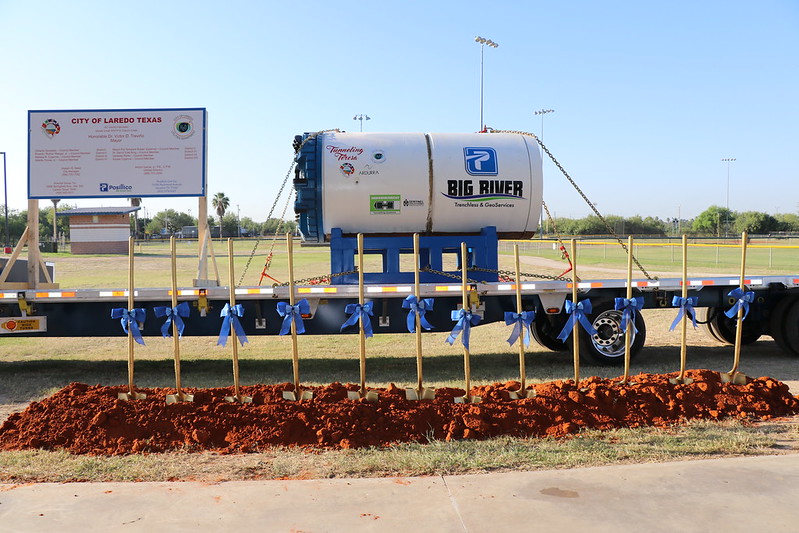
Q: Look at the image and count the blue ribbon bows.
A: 12